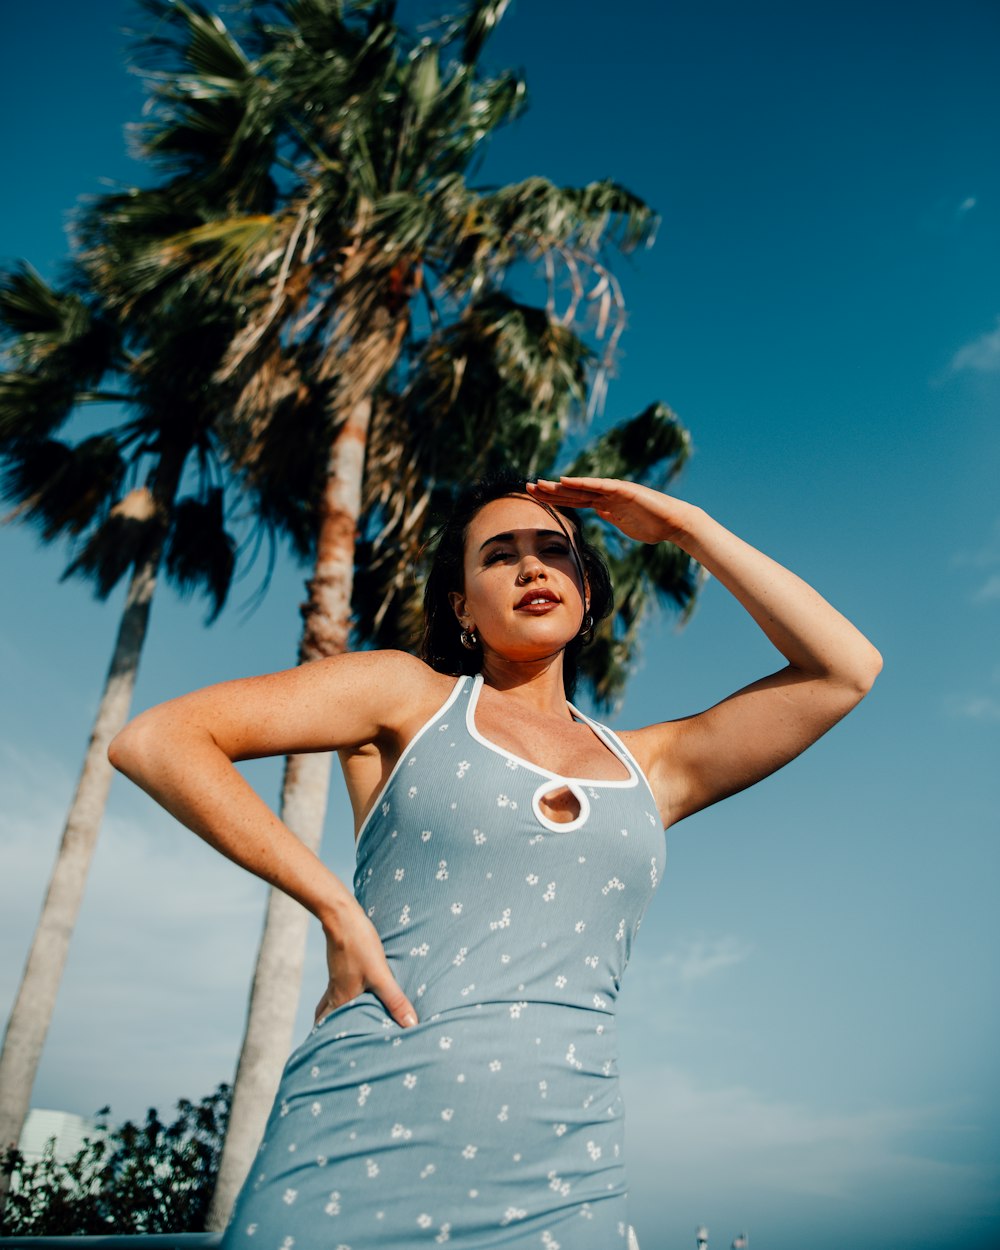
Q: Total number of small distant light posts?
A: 2